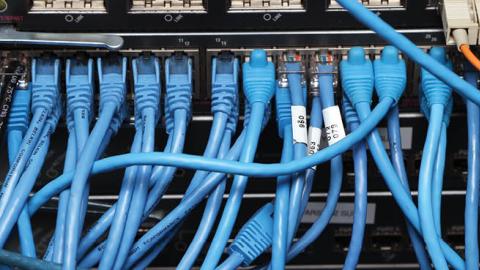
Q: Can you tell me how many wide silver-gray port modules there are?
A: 4